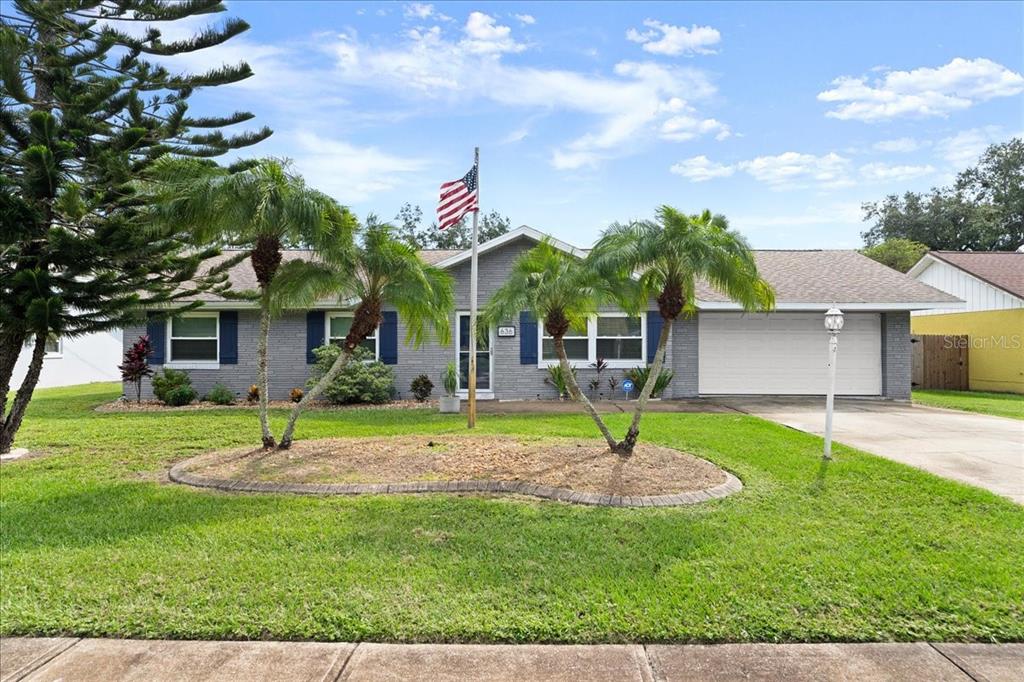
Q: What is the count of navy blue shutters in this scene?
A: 6